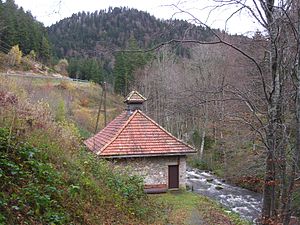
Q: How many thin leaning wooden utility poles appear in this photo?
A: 2